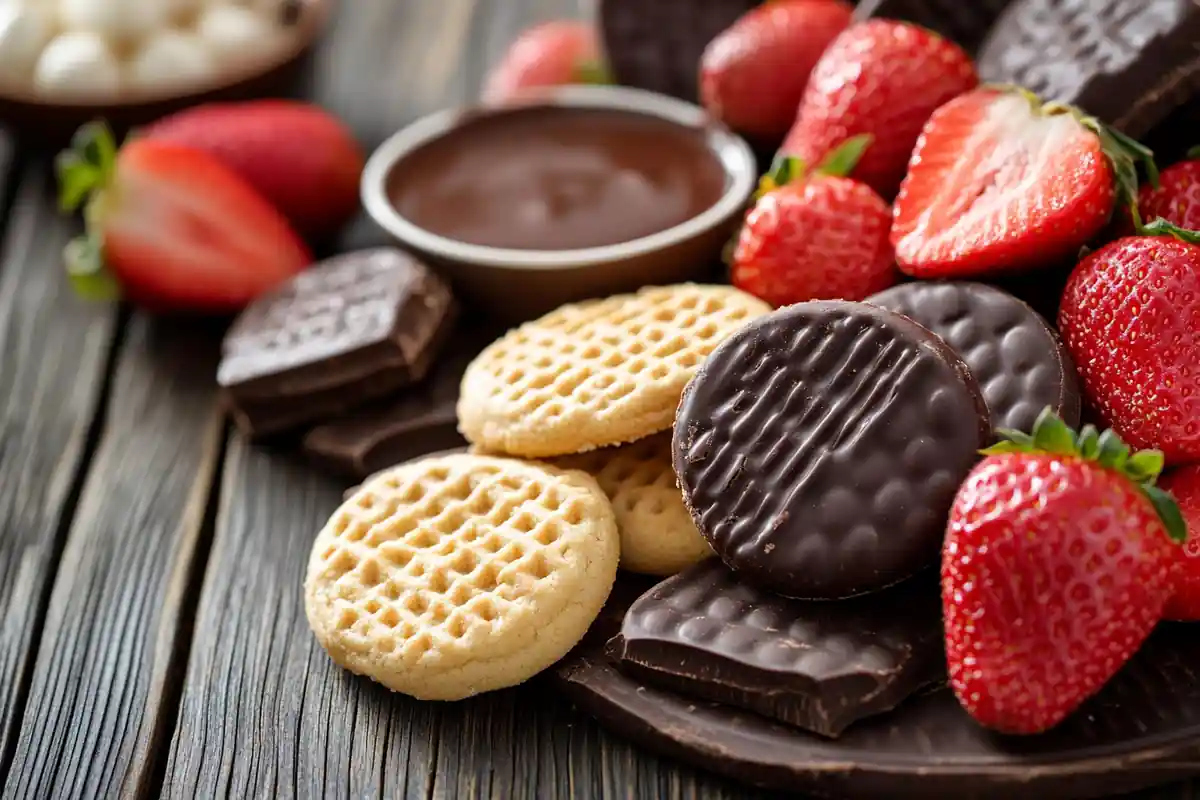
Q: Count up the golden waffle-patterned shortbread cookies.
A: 3